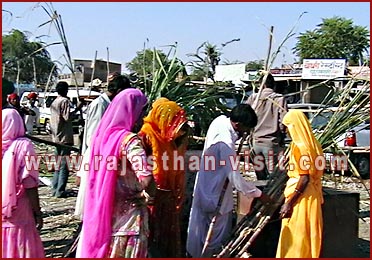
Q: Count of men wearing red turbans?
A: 2